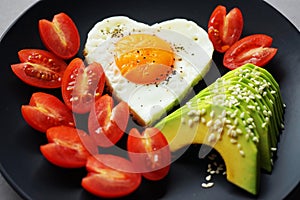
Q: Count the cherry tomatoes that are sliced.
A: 10